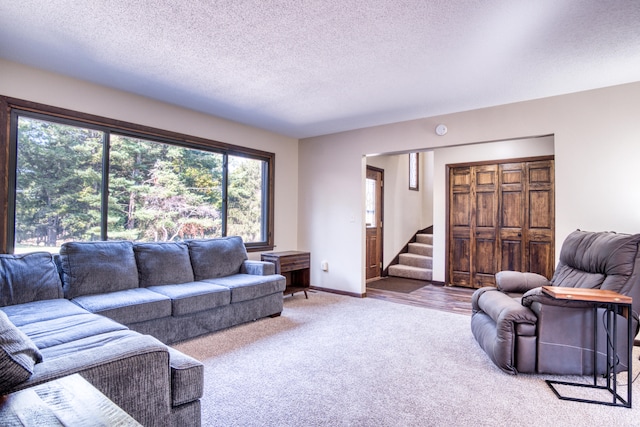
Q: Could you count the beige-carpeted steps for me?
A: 4